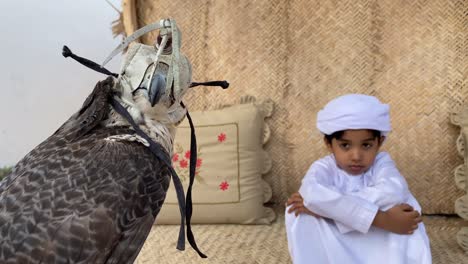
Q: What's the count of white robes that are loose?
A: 1